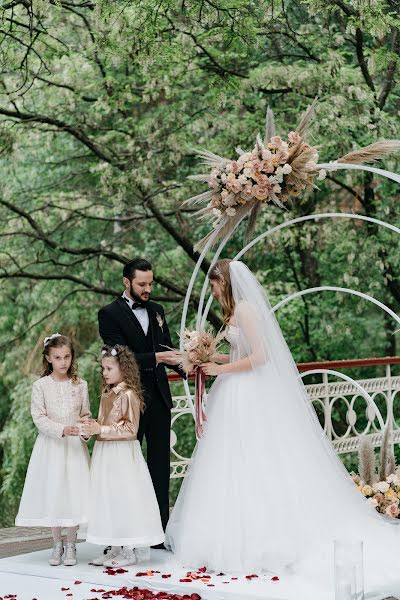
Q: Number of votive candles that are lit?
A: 0